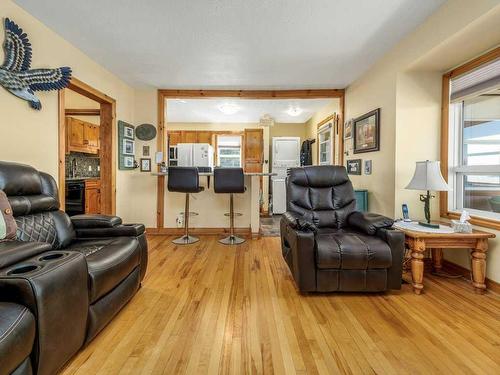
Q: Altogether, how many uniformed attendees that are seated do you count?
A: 0